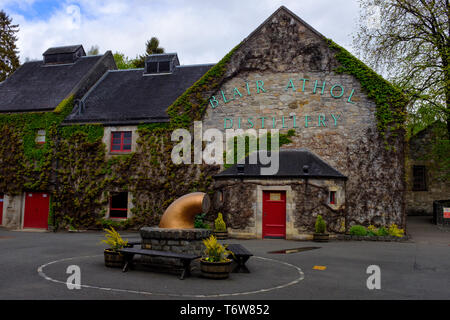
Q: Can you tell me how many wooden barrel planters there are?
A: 4